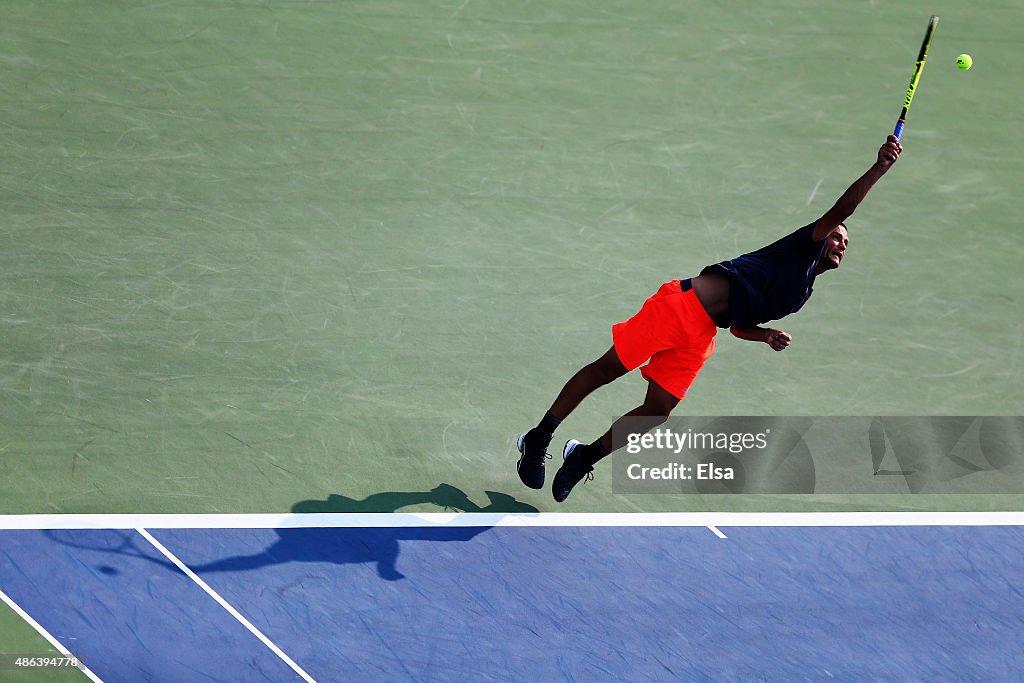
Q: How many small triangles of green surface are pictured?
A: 1